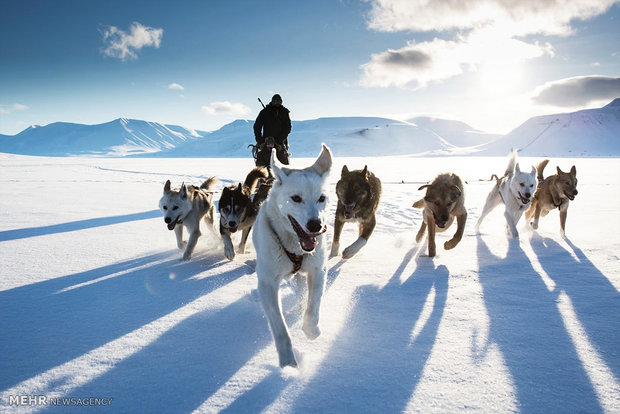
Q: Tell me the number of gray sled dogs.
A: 1